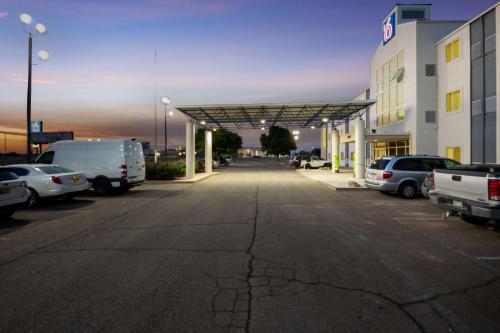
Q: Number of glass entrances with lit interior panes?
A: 1